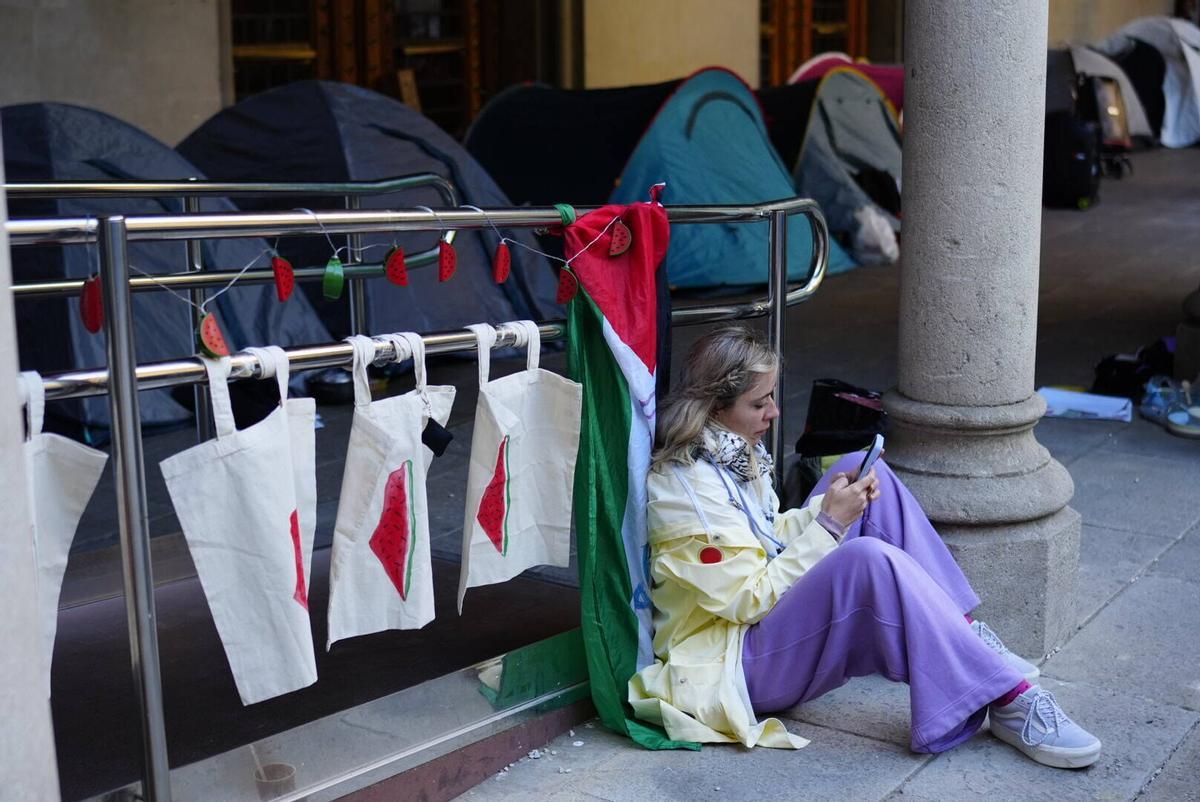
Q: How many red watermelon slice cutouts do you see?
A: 8